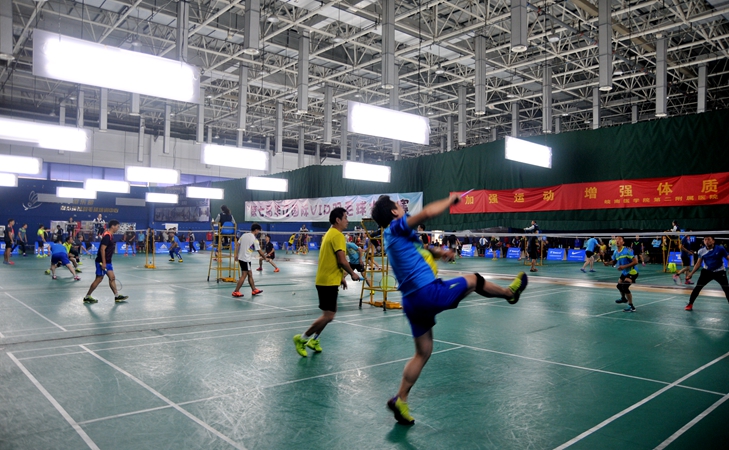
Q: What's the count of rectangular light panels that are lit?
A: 14